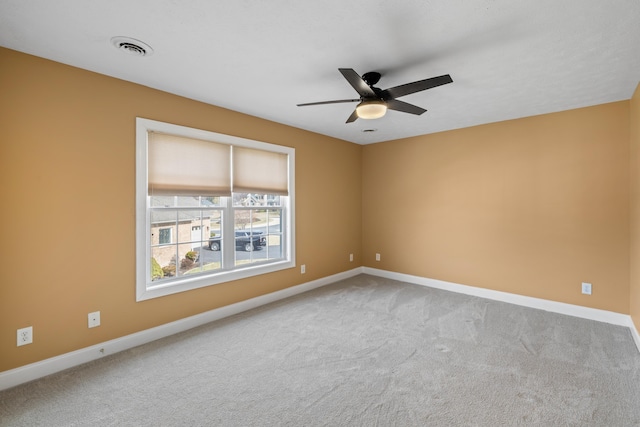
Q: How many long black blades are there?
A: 5